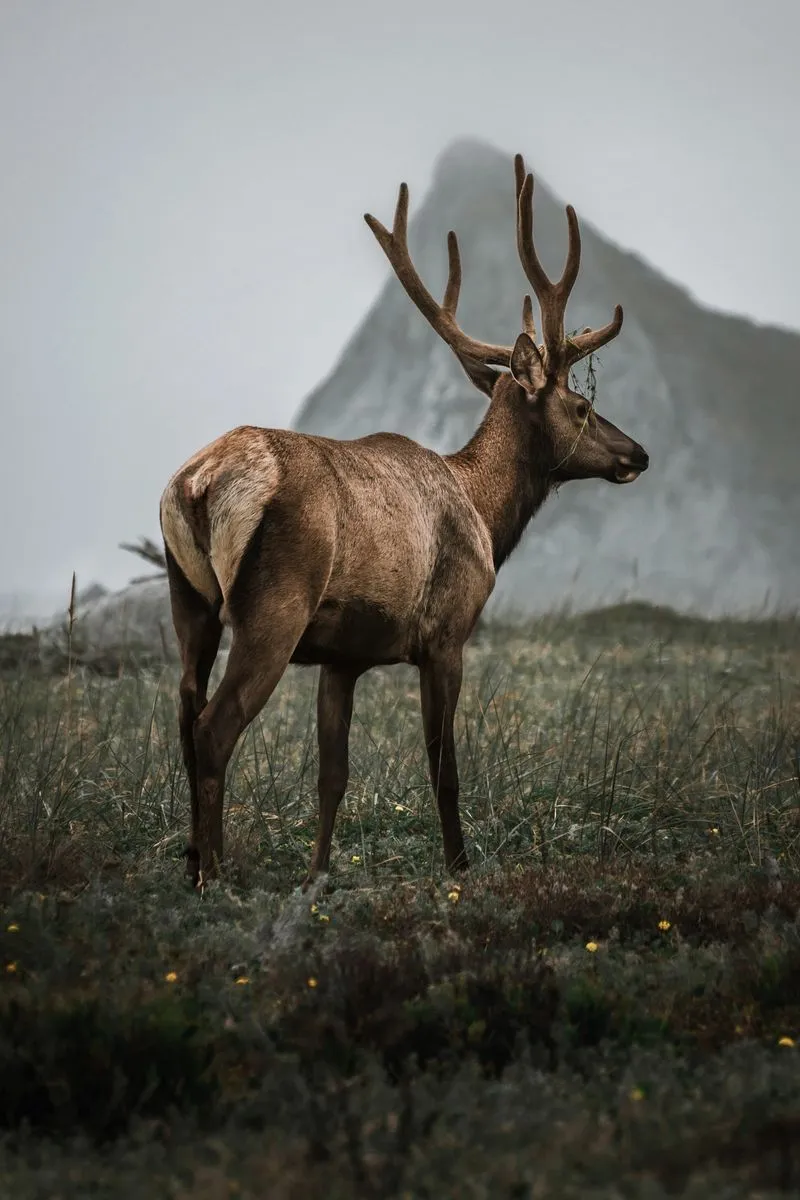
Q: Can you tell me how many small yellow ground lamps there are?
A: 0